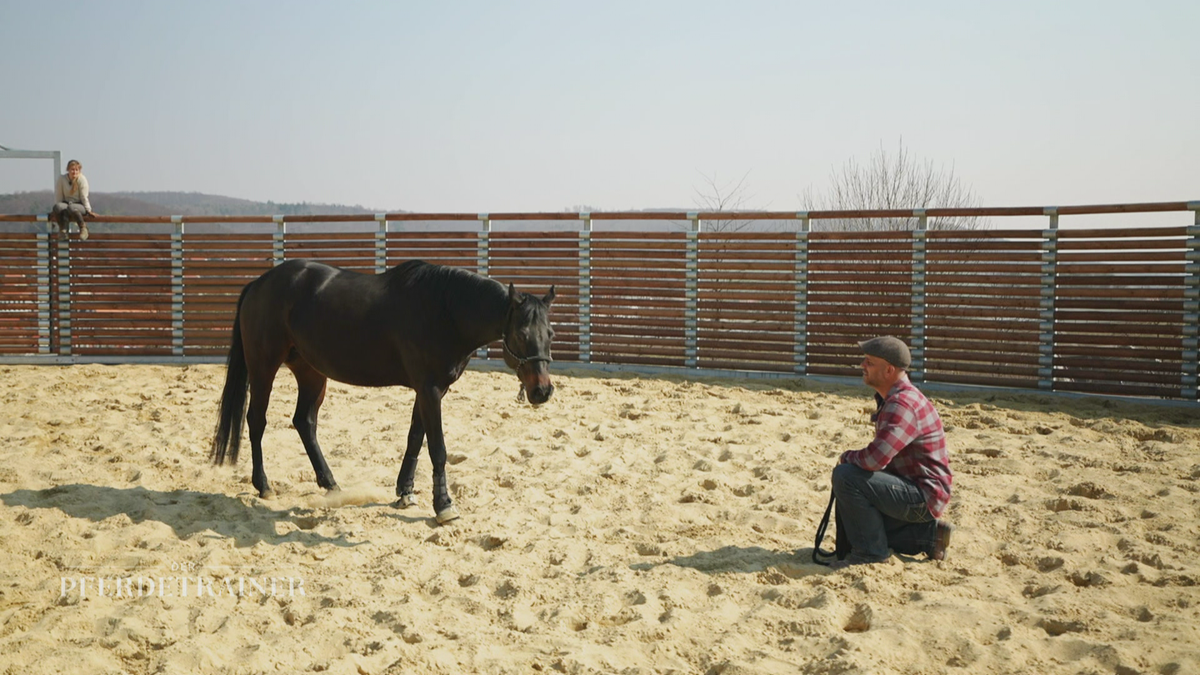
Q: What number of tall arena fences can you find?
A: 1